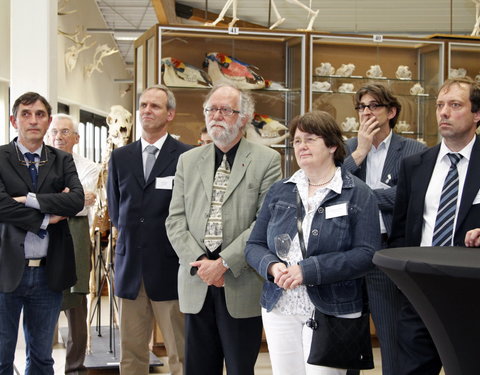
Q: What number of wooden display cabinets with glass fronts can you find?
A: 3